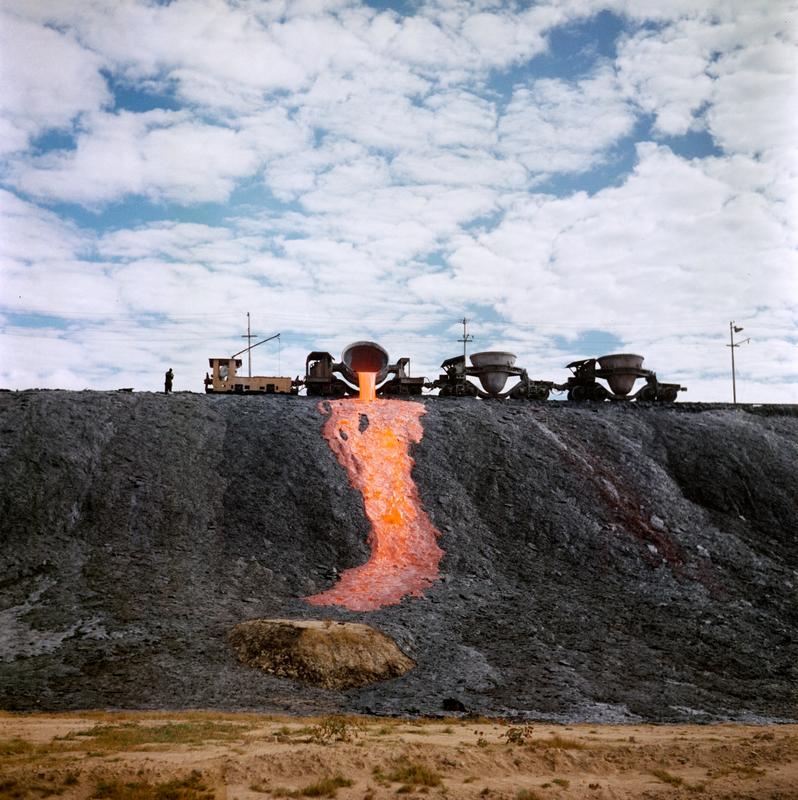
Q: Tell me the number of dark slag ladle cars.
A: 3